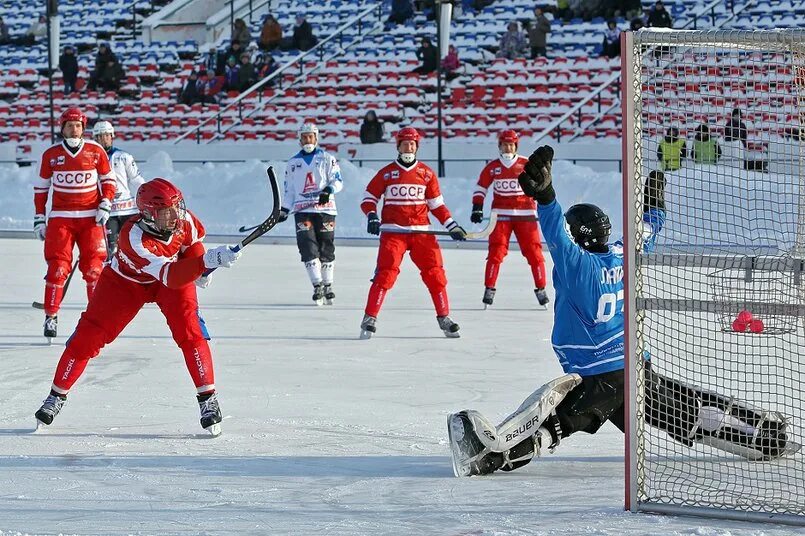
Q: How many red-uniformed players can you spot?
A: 4